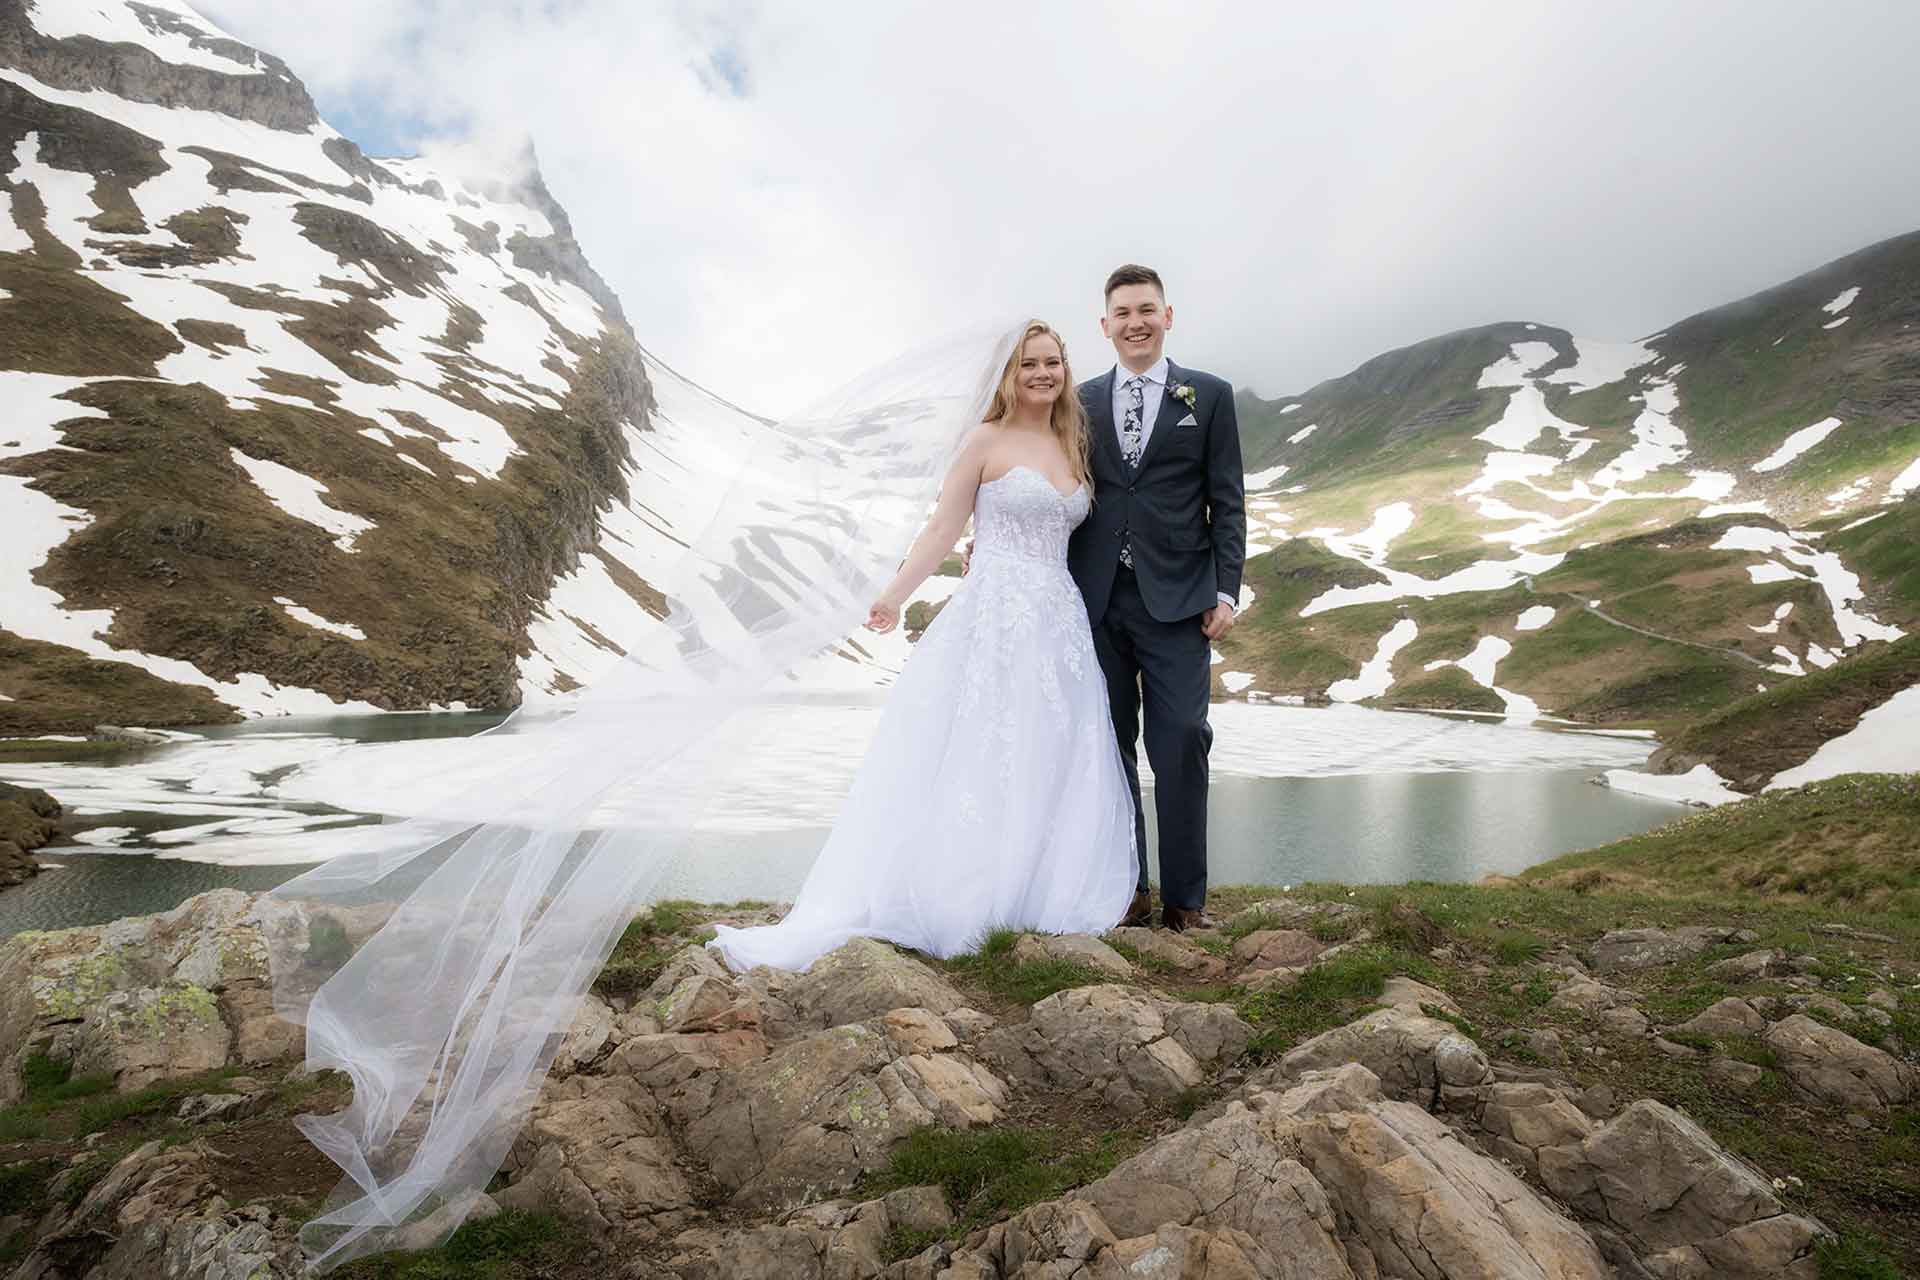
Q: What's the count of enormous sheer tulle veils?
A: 1